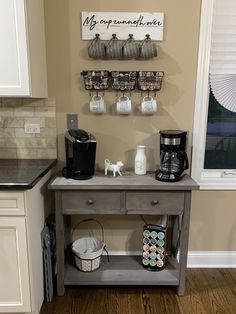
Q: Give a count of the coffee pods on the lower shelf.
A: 15